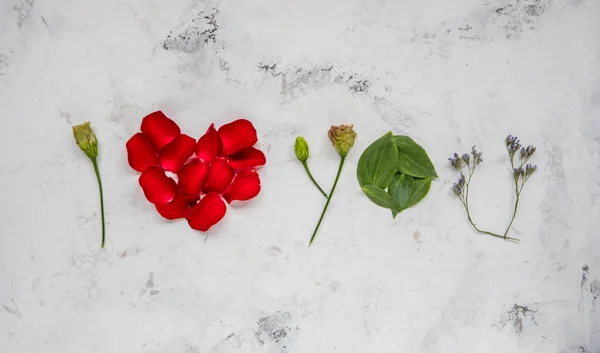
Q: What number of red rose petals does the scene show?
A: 12